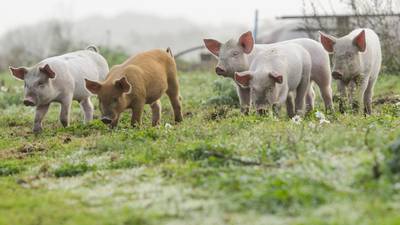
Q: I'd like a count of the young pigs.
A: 5